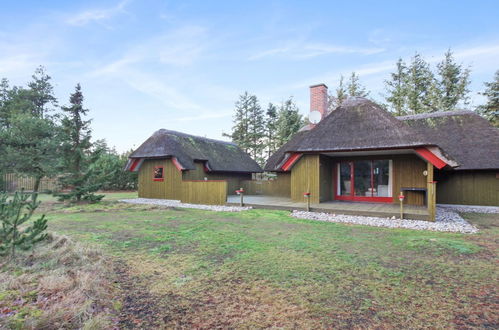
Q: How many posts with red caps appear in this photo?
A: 3